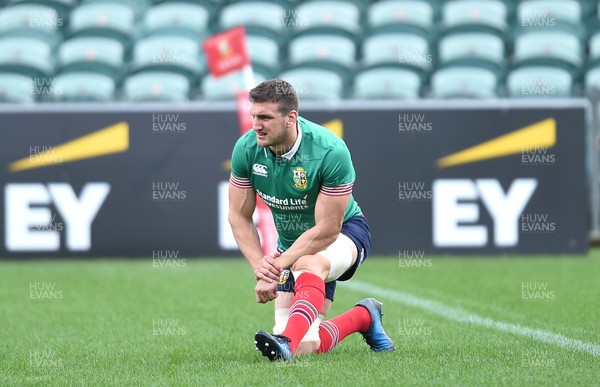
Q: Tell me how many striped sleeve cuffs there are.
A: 2